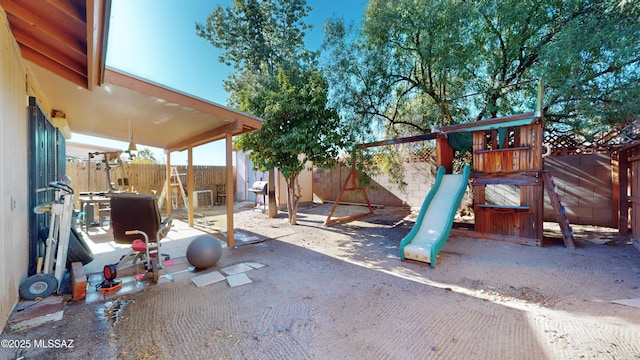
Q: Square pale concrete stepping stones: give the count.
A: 4